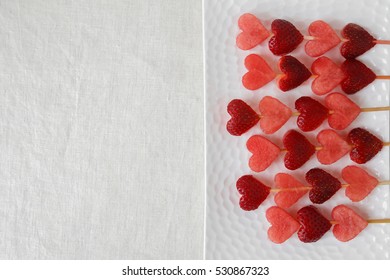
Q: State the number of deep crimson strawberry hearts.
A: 11